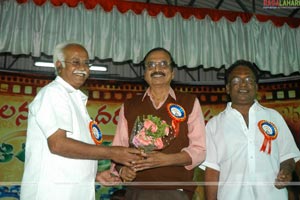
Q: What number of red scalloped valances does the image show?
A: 1